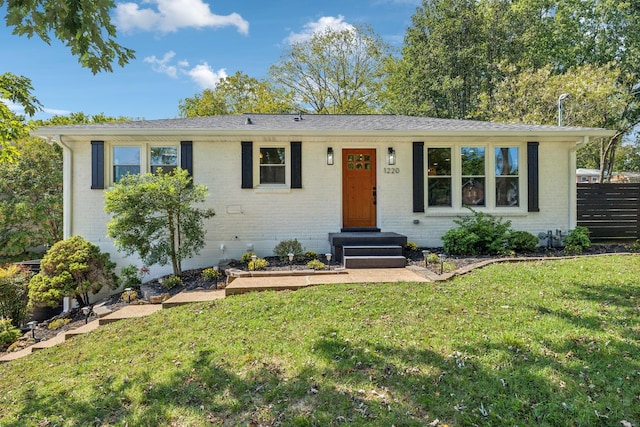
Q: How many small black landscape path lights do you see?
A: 9